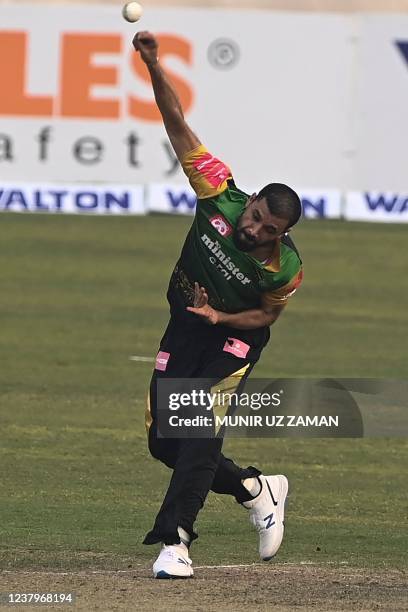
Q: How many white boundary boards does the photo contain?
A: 3